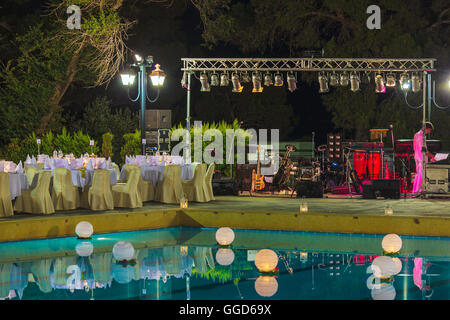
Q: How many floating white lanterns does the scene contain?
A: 6